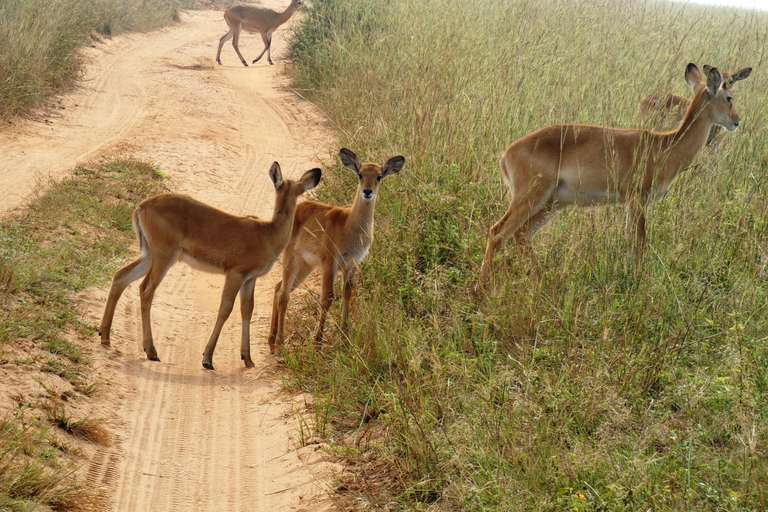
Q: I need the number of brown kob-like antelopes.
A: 5